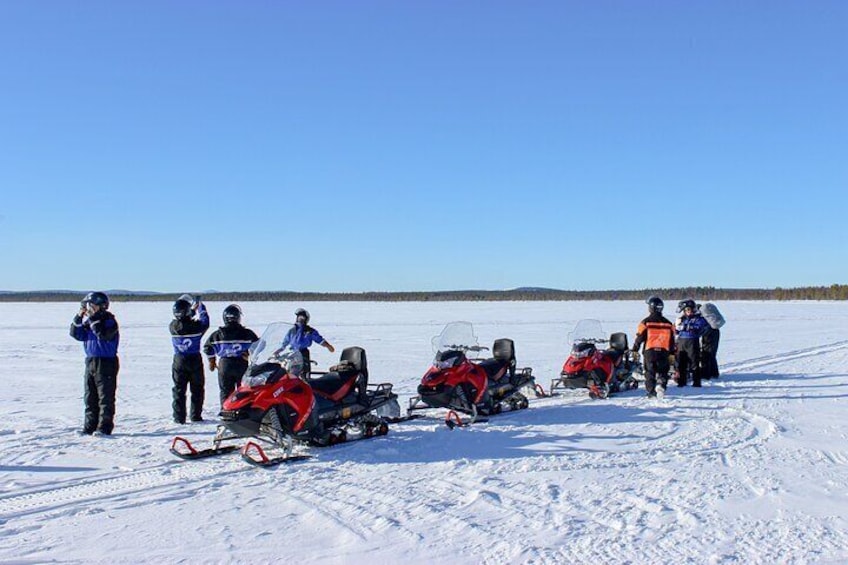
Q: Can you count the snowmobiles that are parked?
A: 3